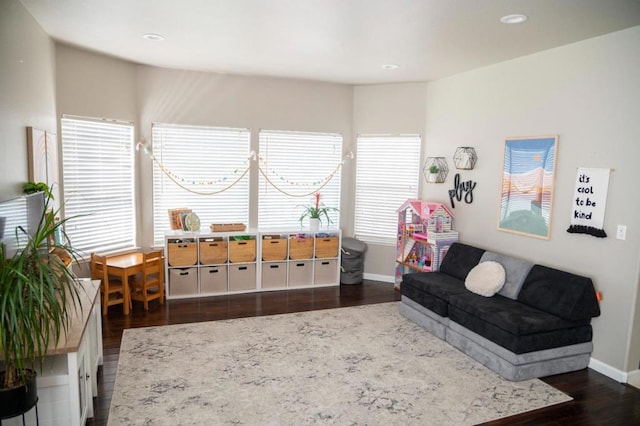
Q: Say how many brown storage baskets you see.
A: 6